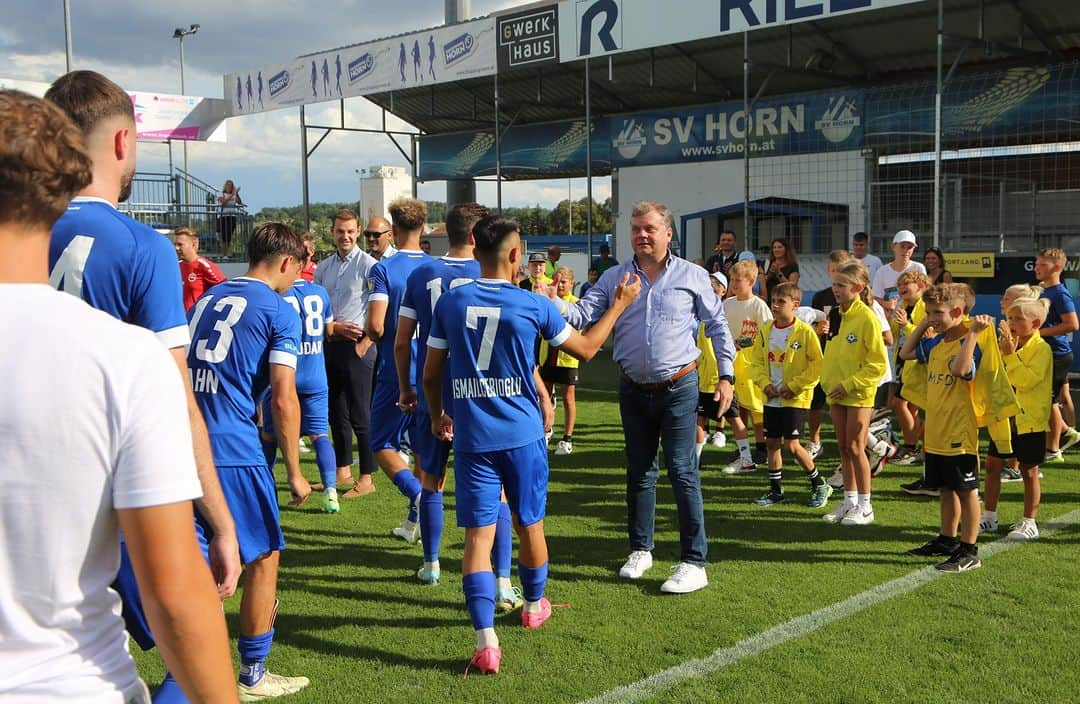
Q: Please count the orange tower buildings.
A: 0